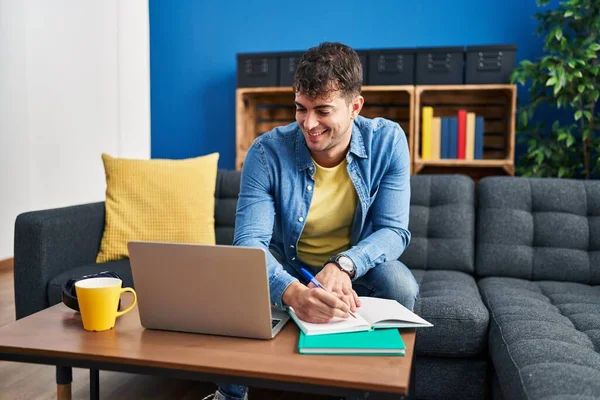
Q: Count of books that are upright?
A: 7